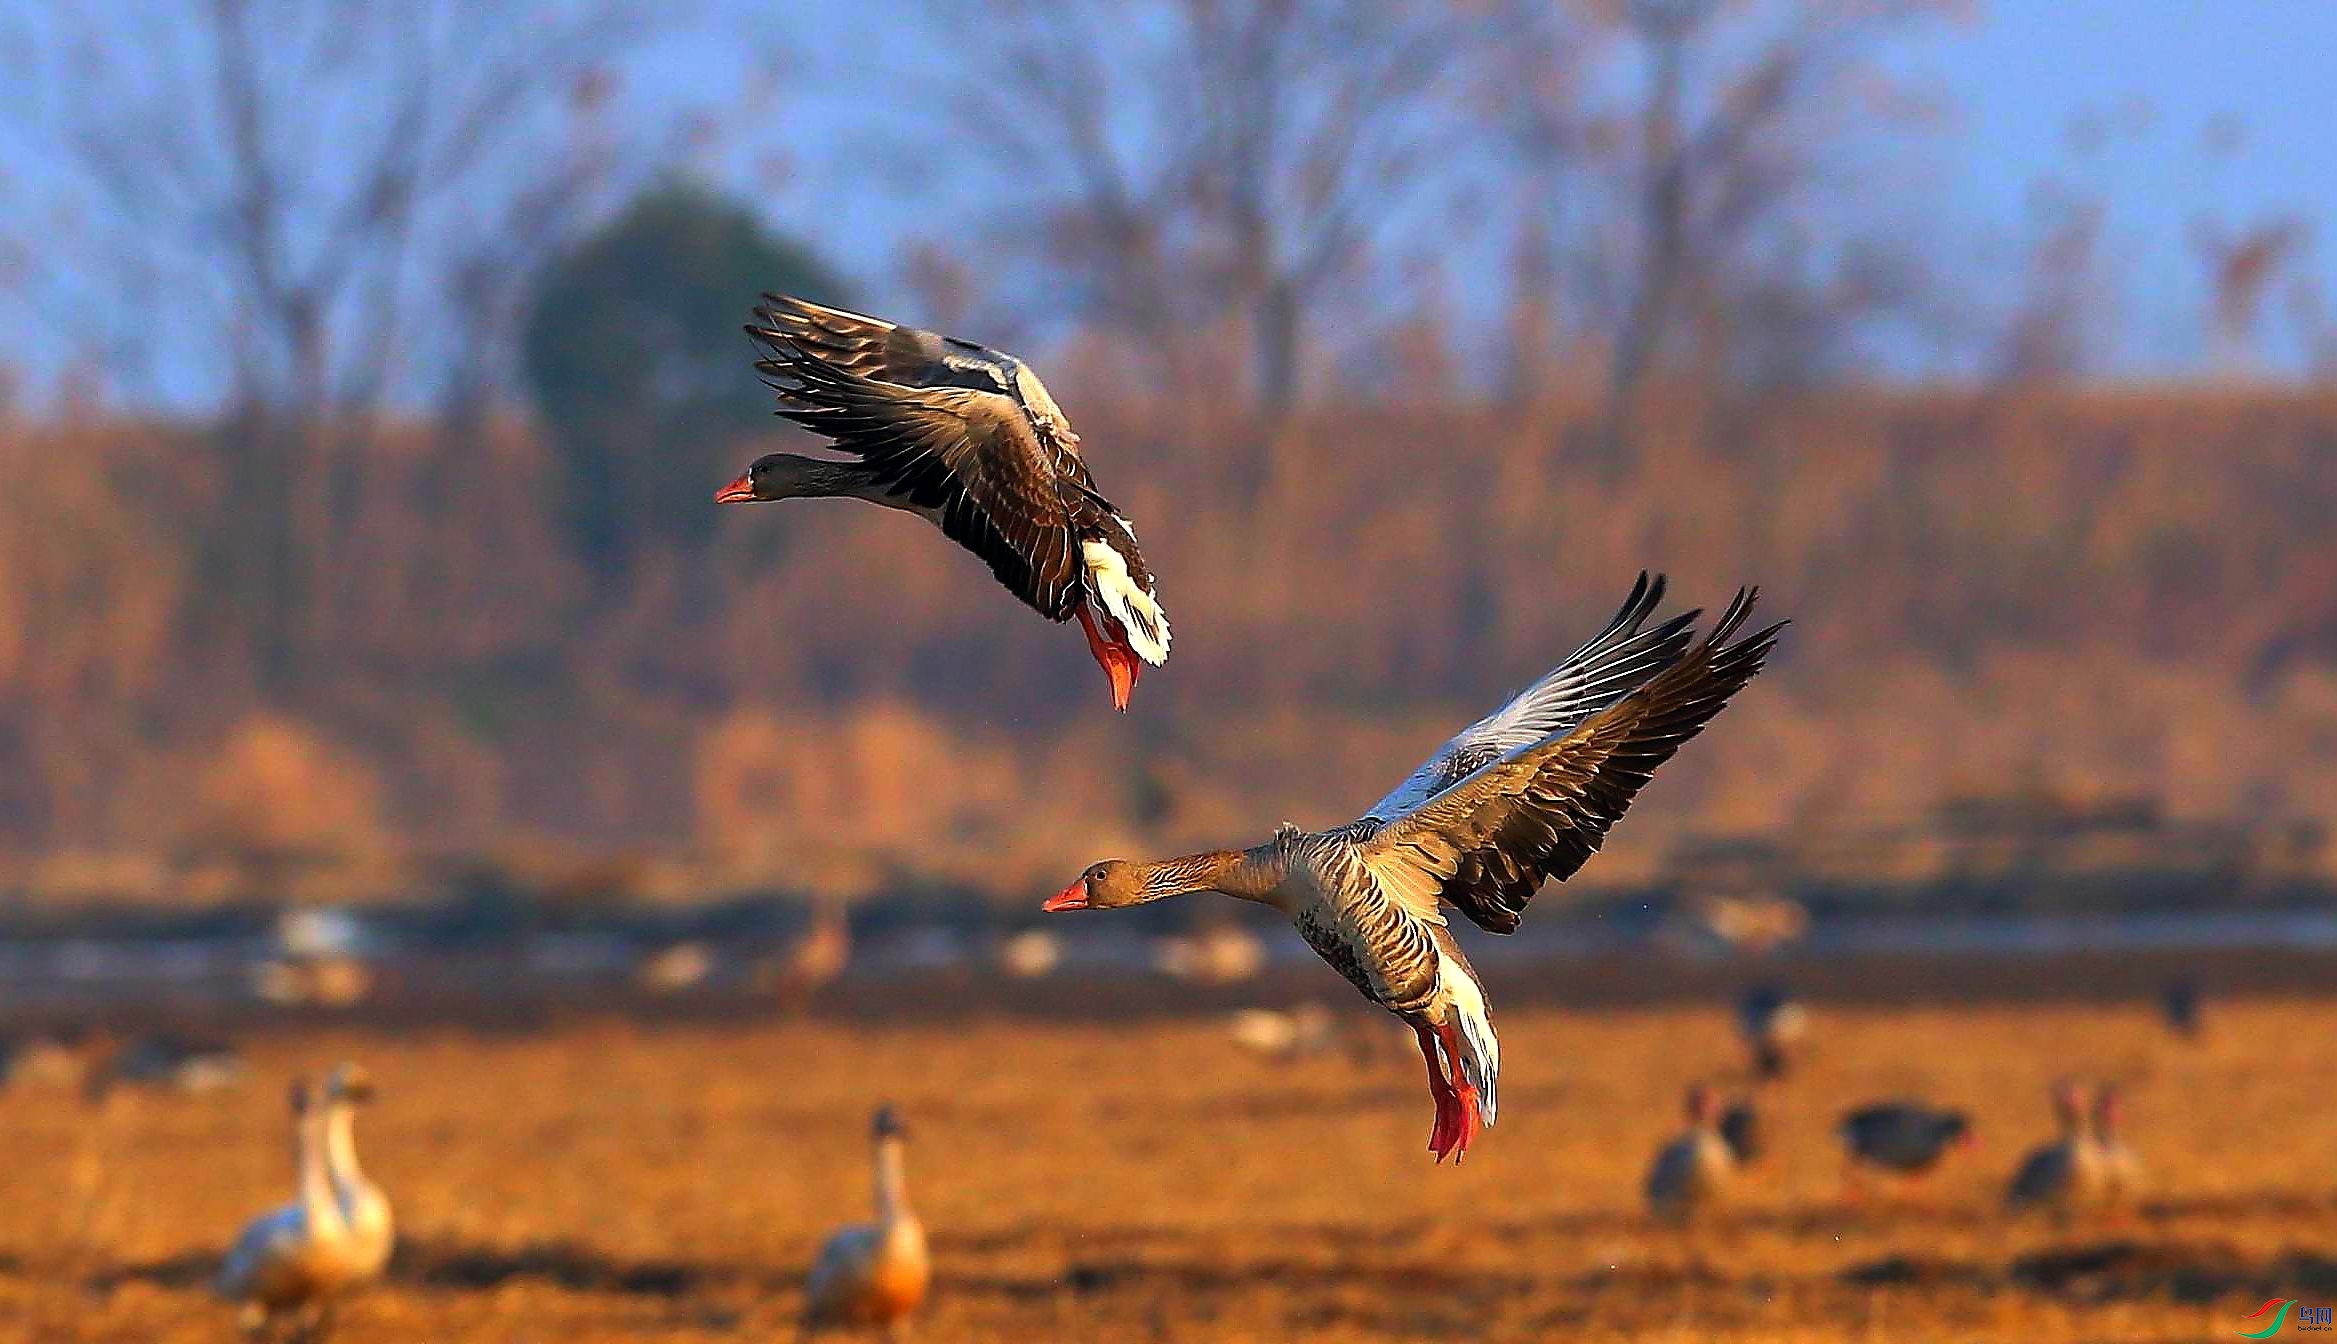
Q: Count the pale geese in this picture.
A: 3